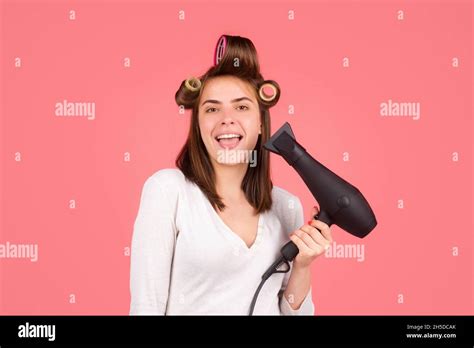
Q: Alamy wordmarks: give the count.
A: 6